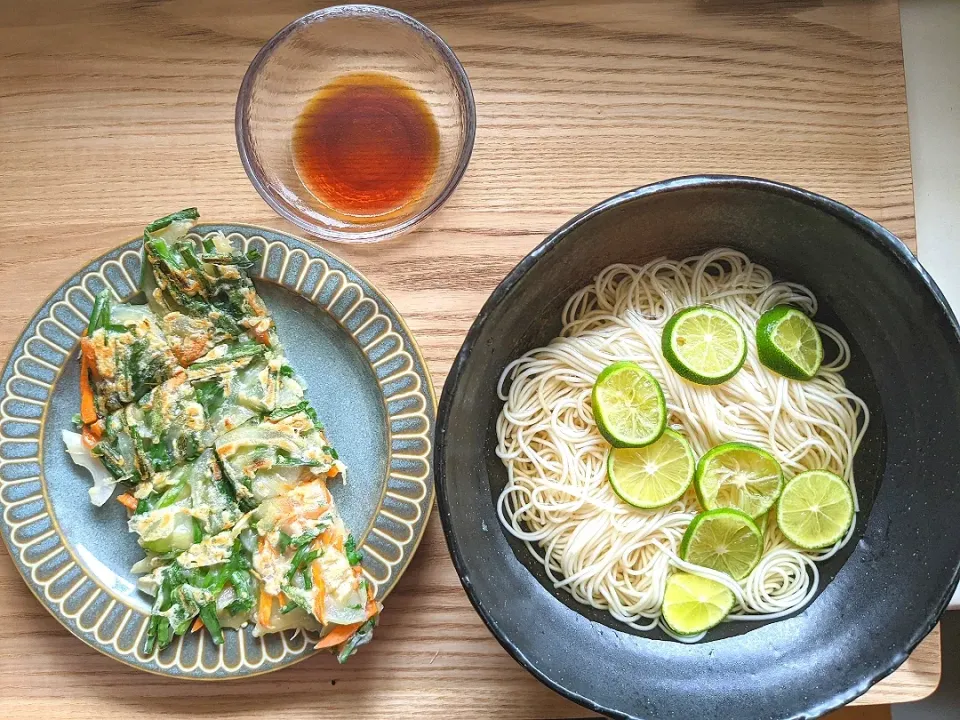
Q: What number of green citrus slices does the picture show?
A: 8